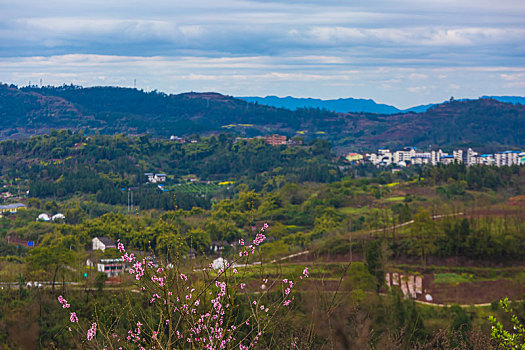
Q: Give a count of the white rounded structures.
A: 2